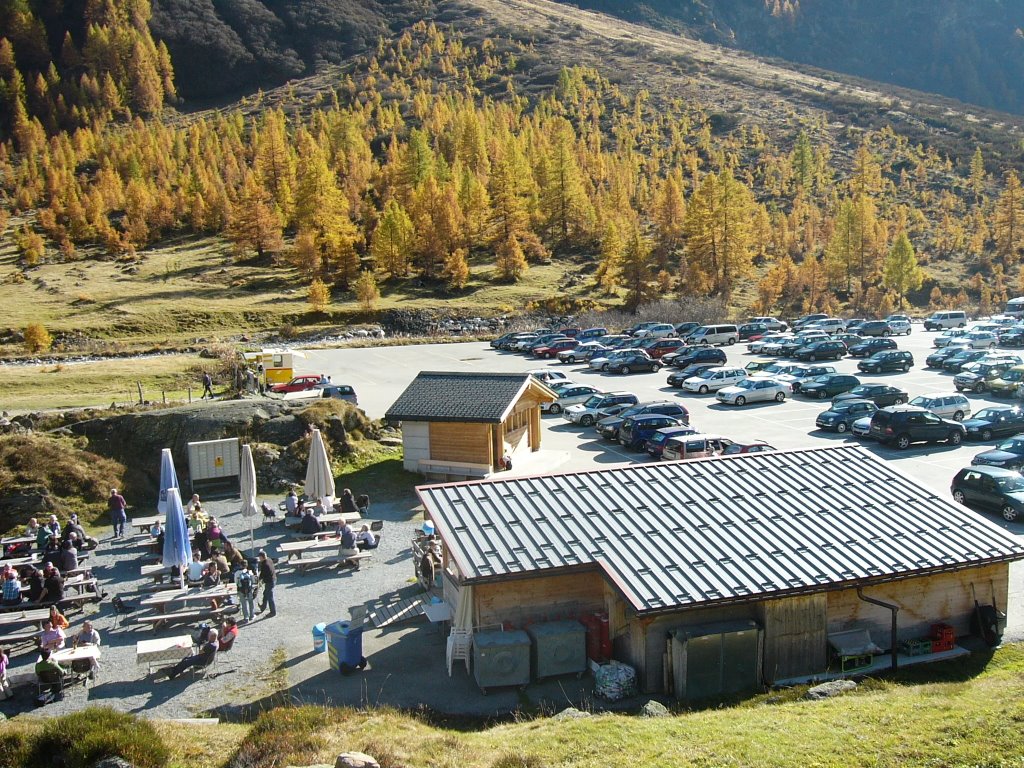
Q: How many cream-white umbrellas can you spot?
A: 2